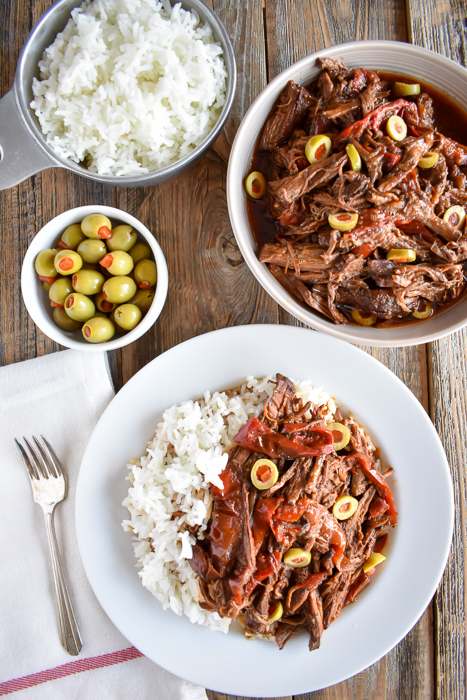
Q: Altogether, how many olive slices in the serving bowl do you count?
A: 11